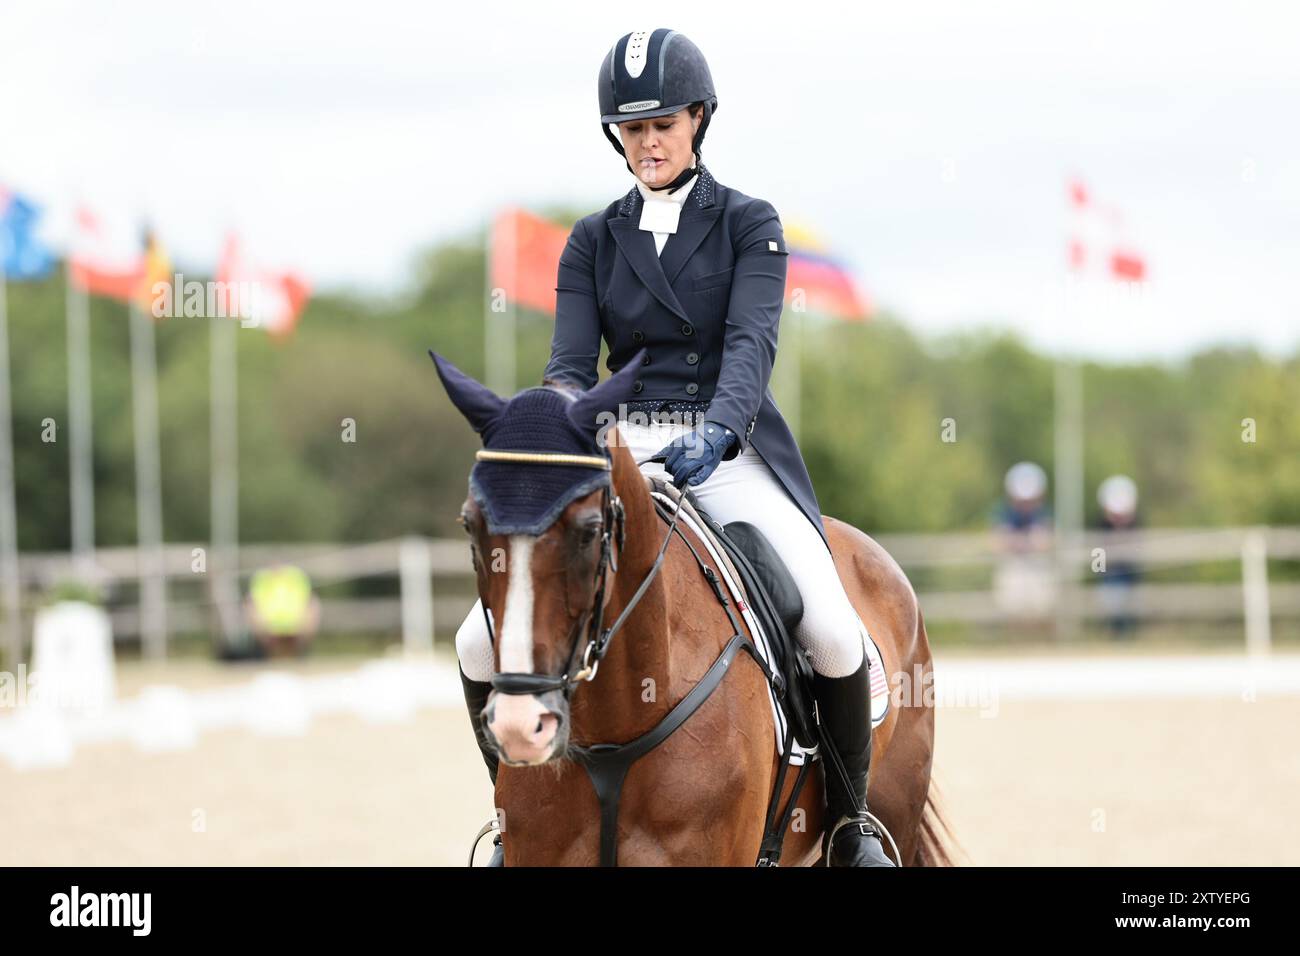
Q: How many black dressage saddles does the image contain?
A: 1